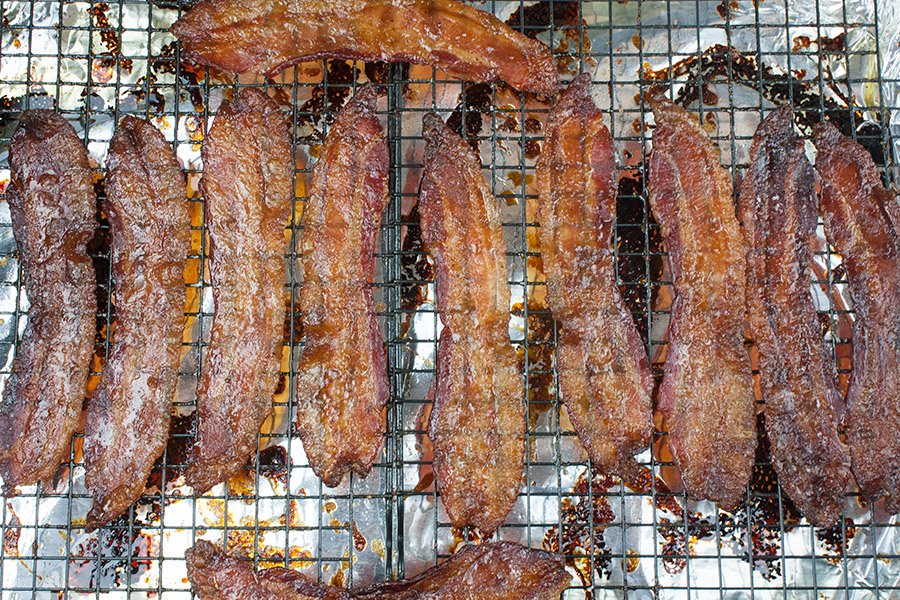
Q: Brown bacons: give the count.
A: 11